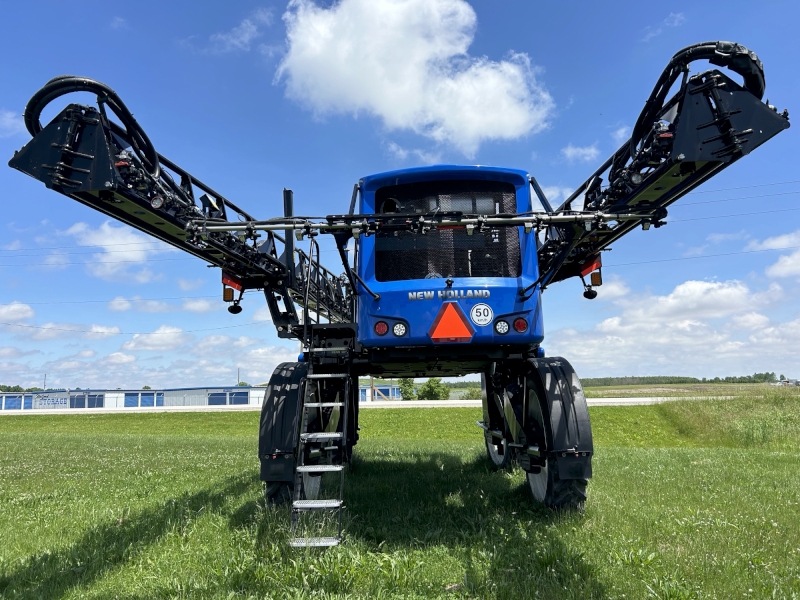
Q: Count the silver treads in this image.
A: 7